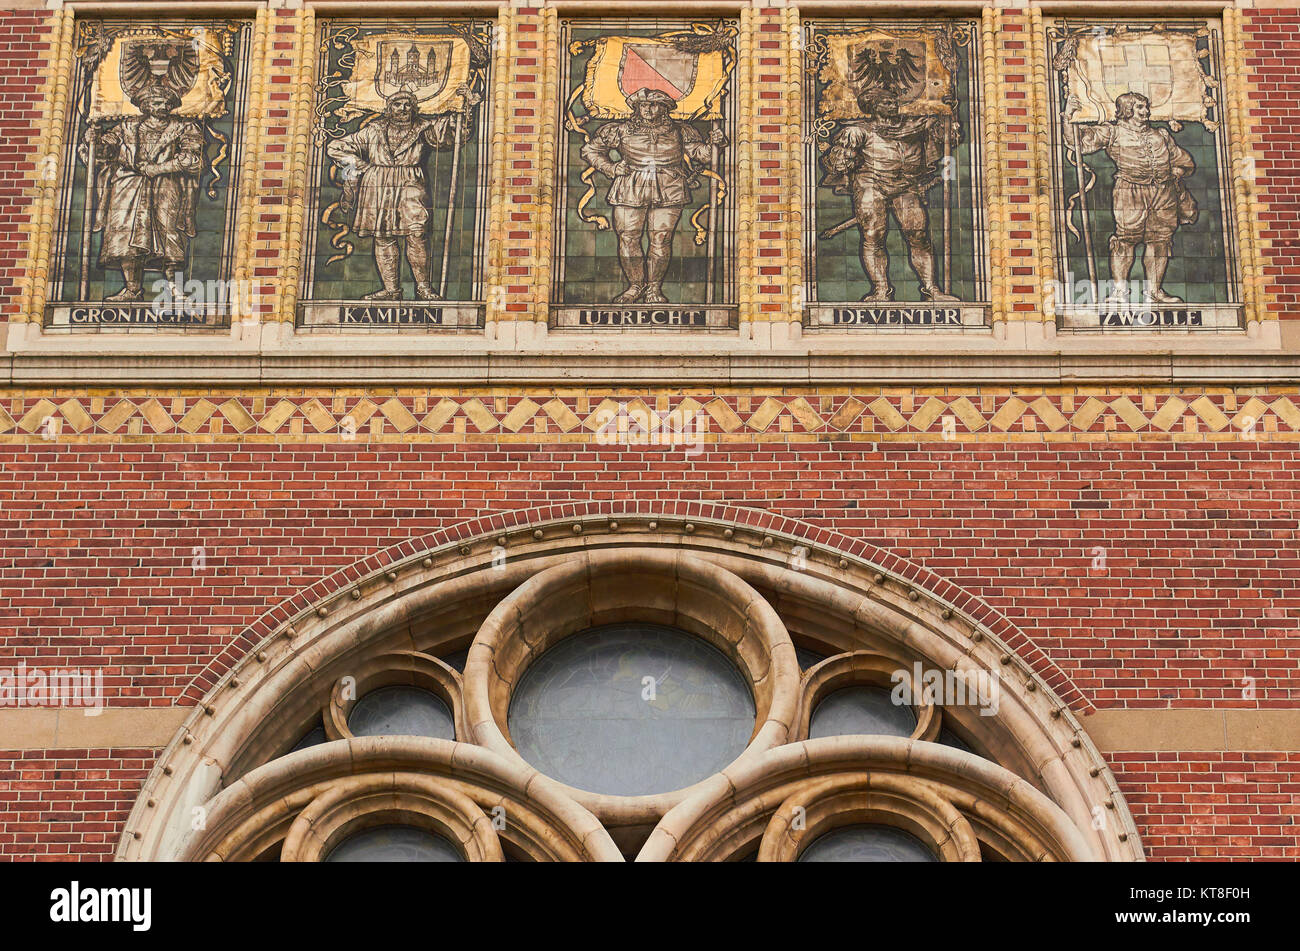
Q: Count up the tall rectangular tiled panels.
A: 5